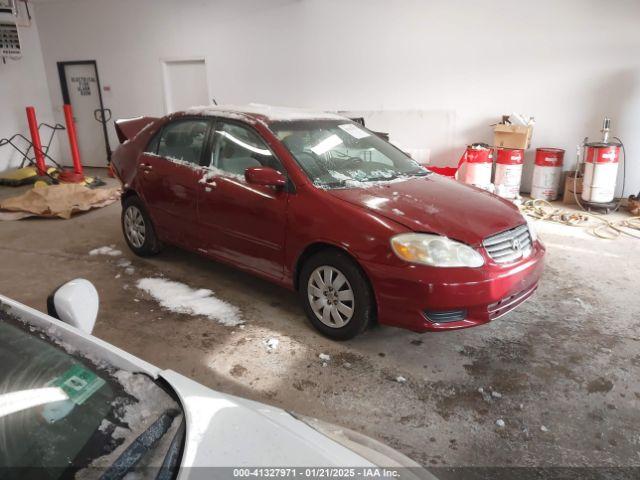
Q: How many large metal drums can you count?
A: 4